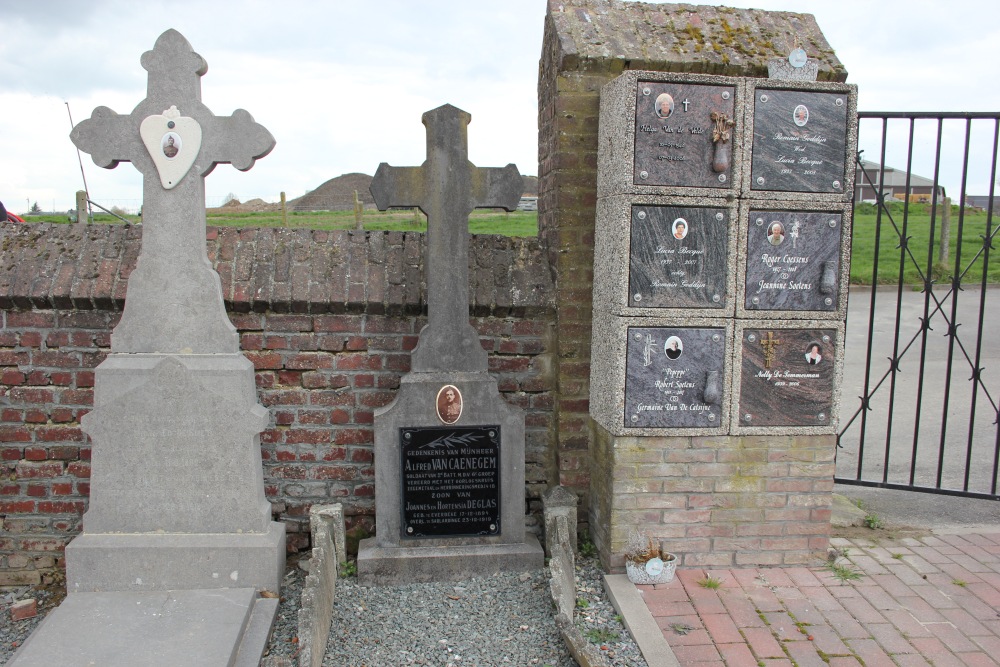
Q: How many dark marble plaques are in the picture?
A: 7